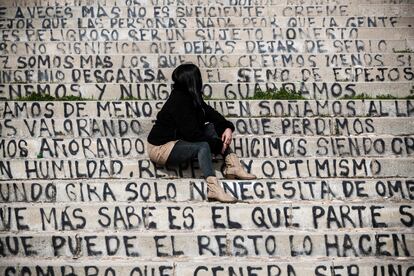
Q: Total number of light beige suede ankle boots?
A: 2